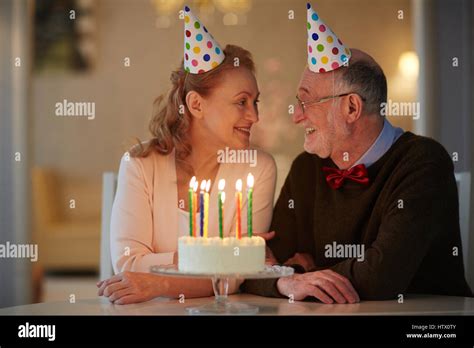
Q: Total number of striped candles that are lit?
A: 0